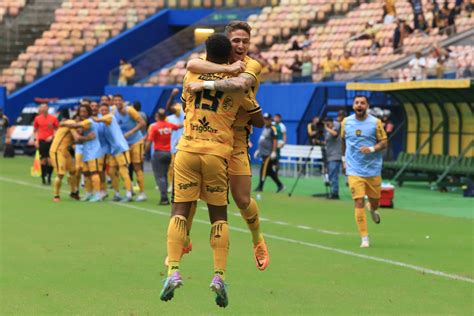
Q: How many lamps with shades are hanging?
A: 0